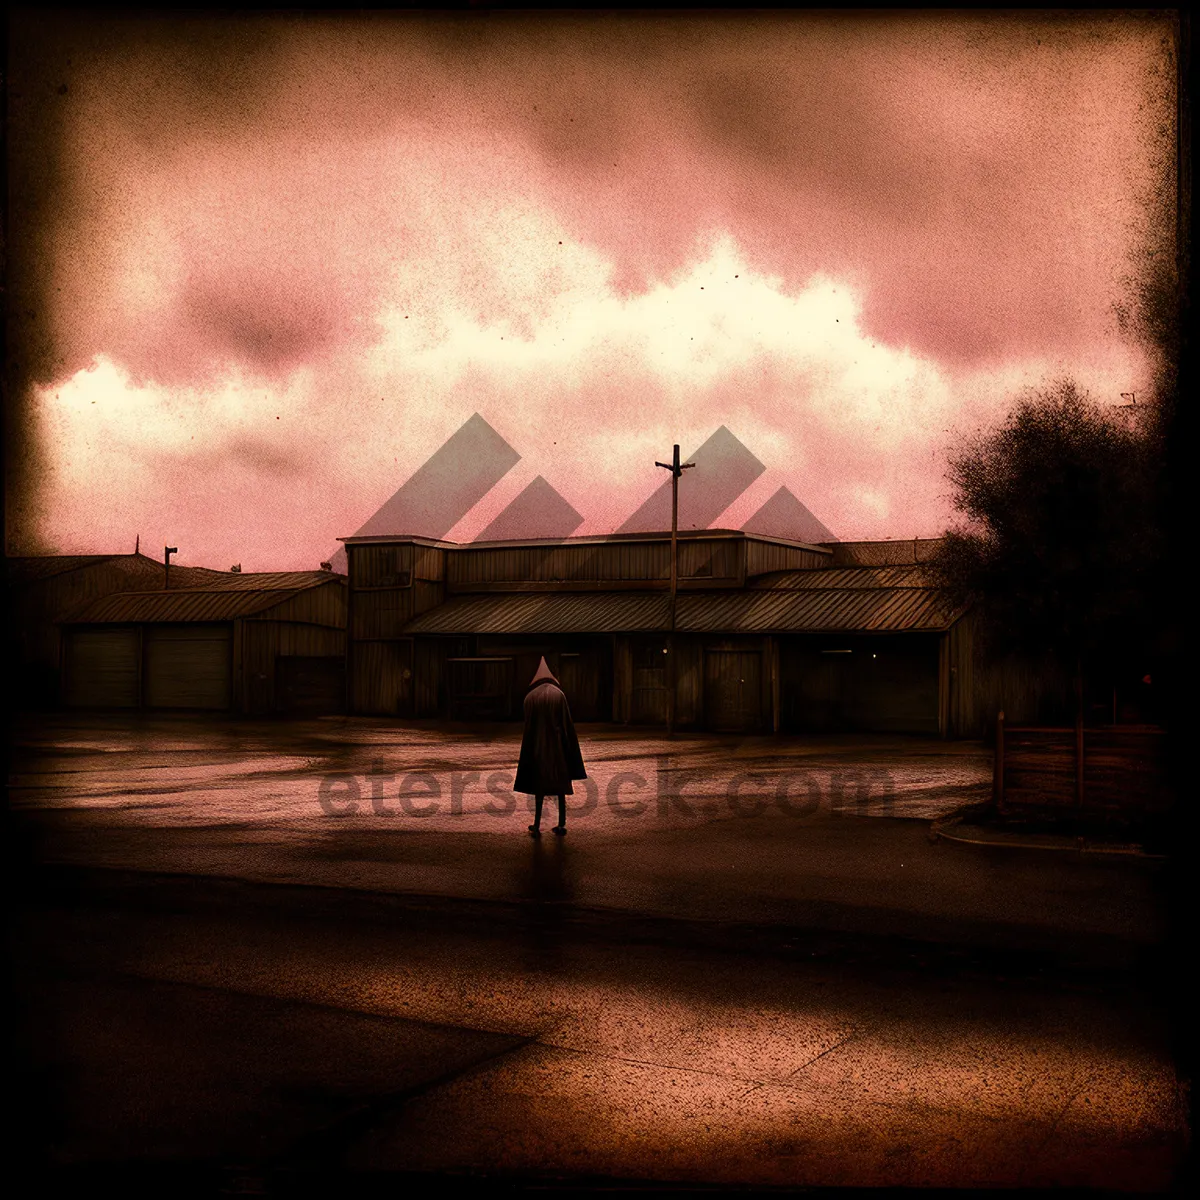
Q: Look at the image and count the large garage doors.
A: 2